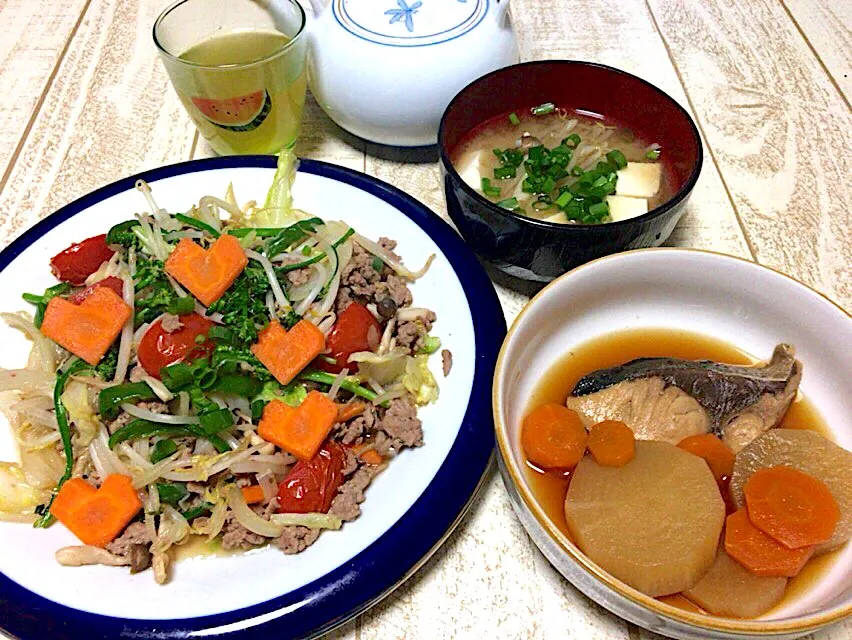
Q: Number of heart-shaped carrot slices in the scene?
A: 5